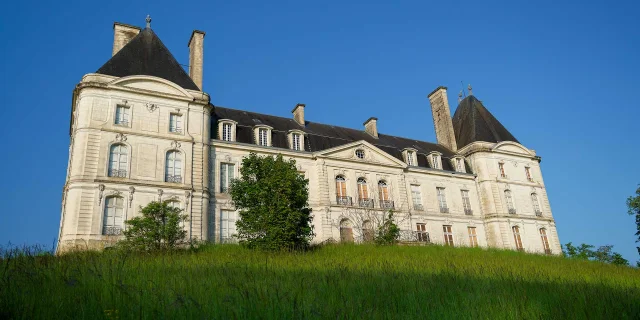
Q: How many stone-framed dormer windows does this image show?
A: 6